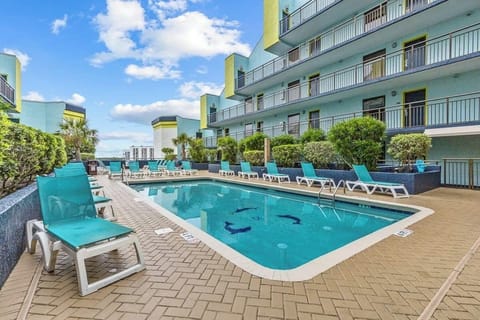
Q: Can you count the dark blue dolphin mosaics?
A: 3